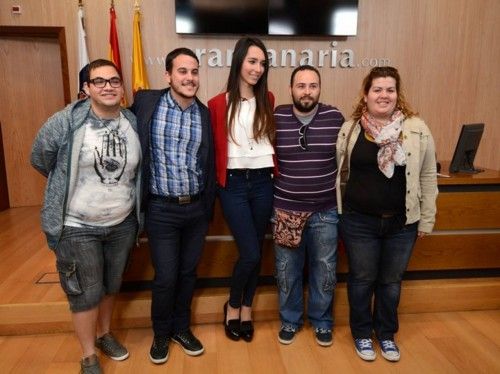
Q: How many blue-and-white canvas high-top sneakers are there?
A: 2